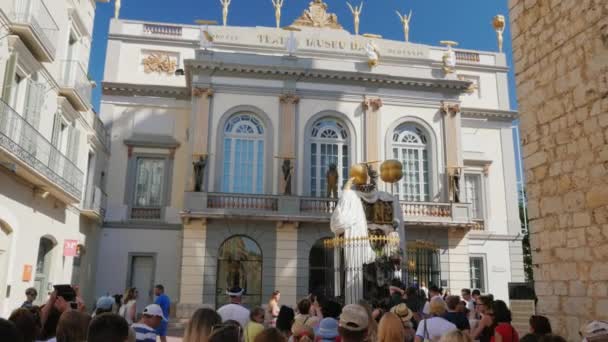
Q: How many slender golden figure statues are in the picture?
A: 6